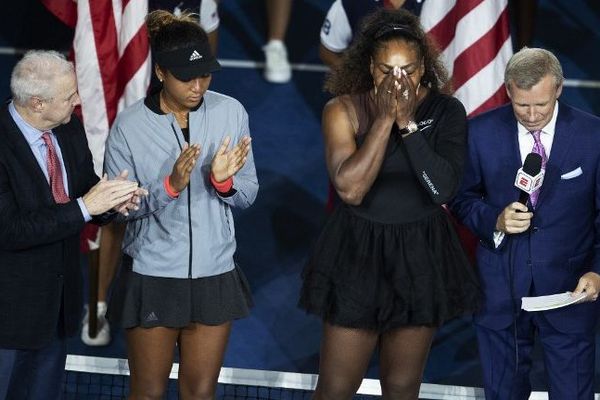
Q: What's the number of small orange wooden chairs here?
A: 0